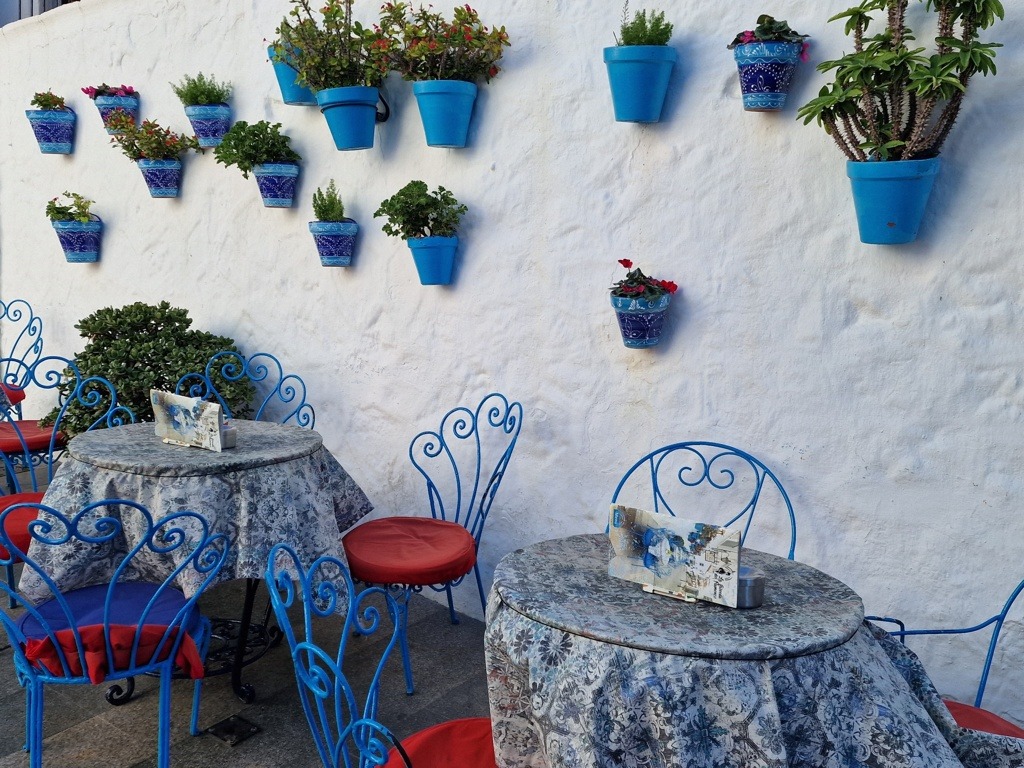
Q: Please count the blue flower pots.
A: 15